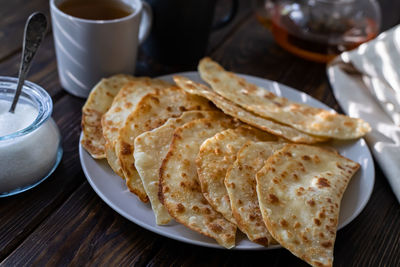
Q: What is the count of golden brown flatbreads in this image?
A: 10